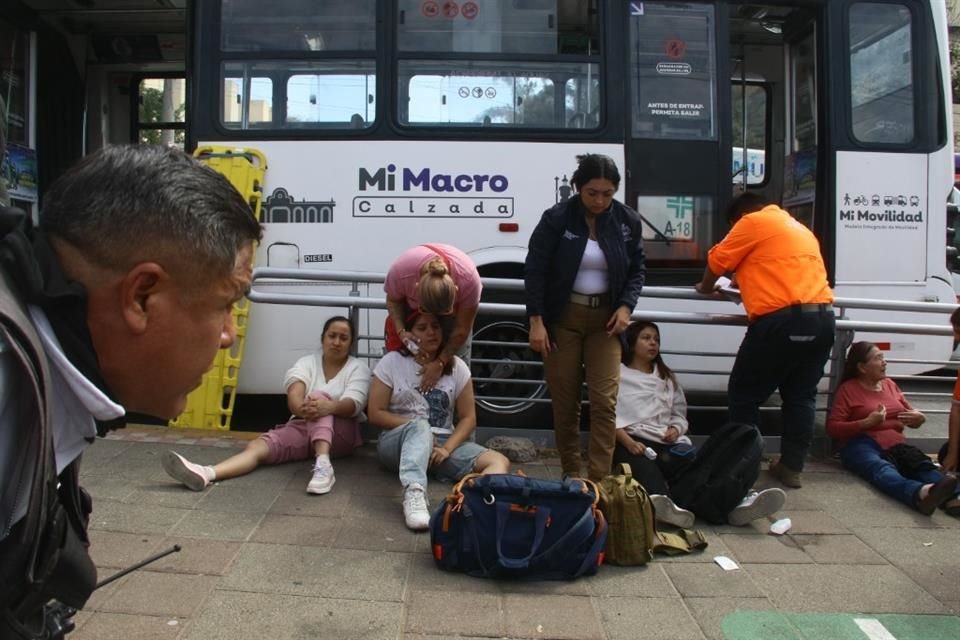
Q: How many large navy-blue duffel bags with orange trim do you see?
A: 1